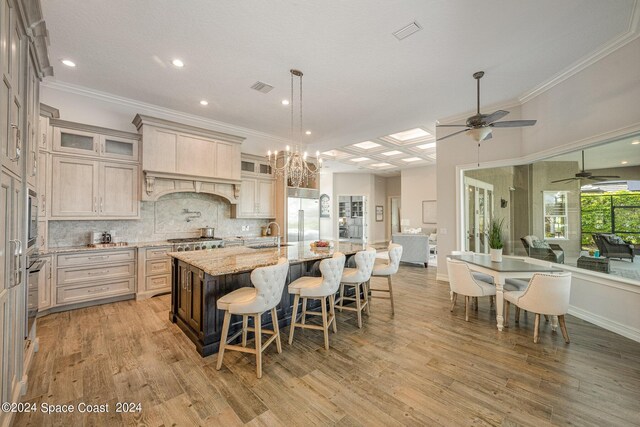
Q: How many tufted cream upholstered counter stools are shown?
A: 4